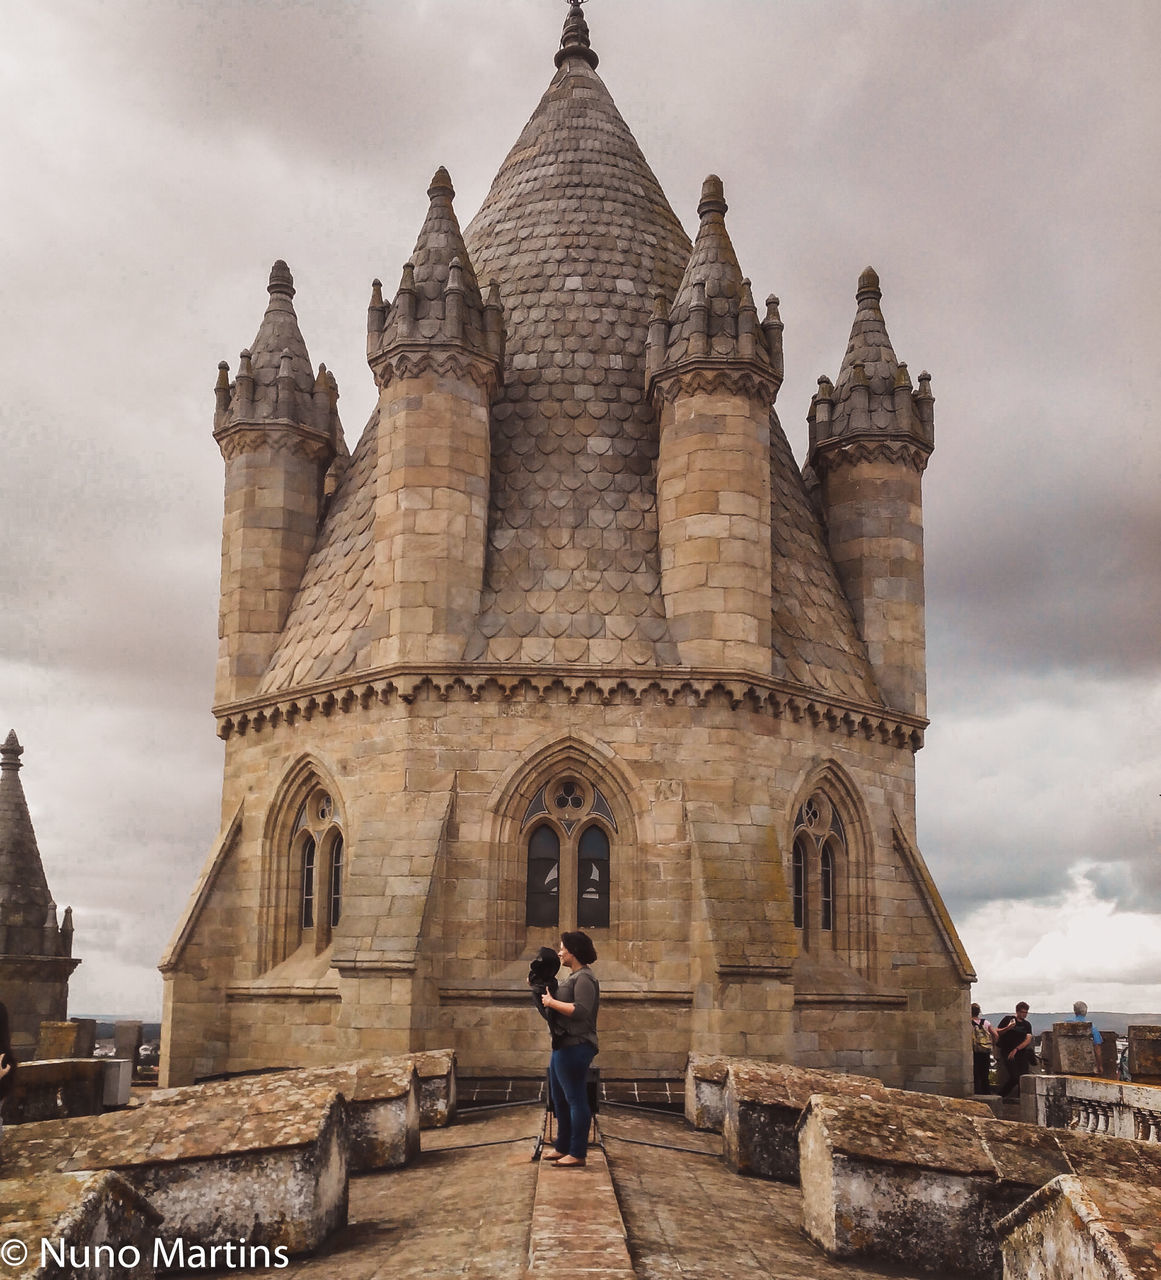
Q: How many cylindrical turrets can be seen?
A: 4